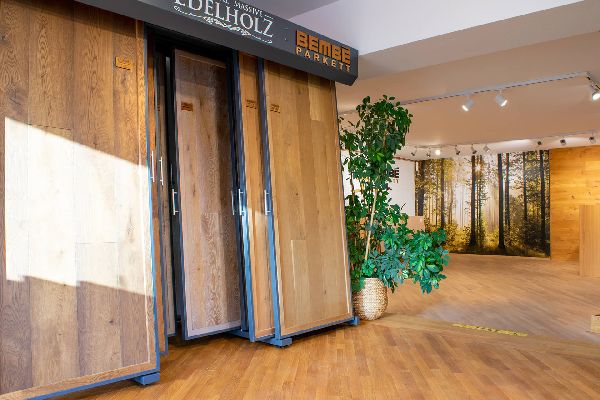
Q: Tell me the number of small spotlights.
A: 12